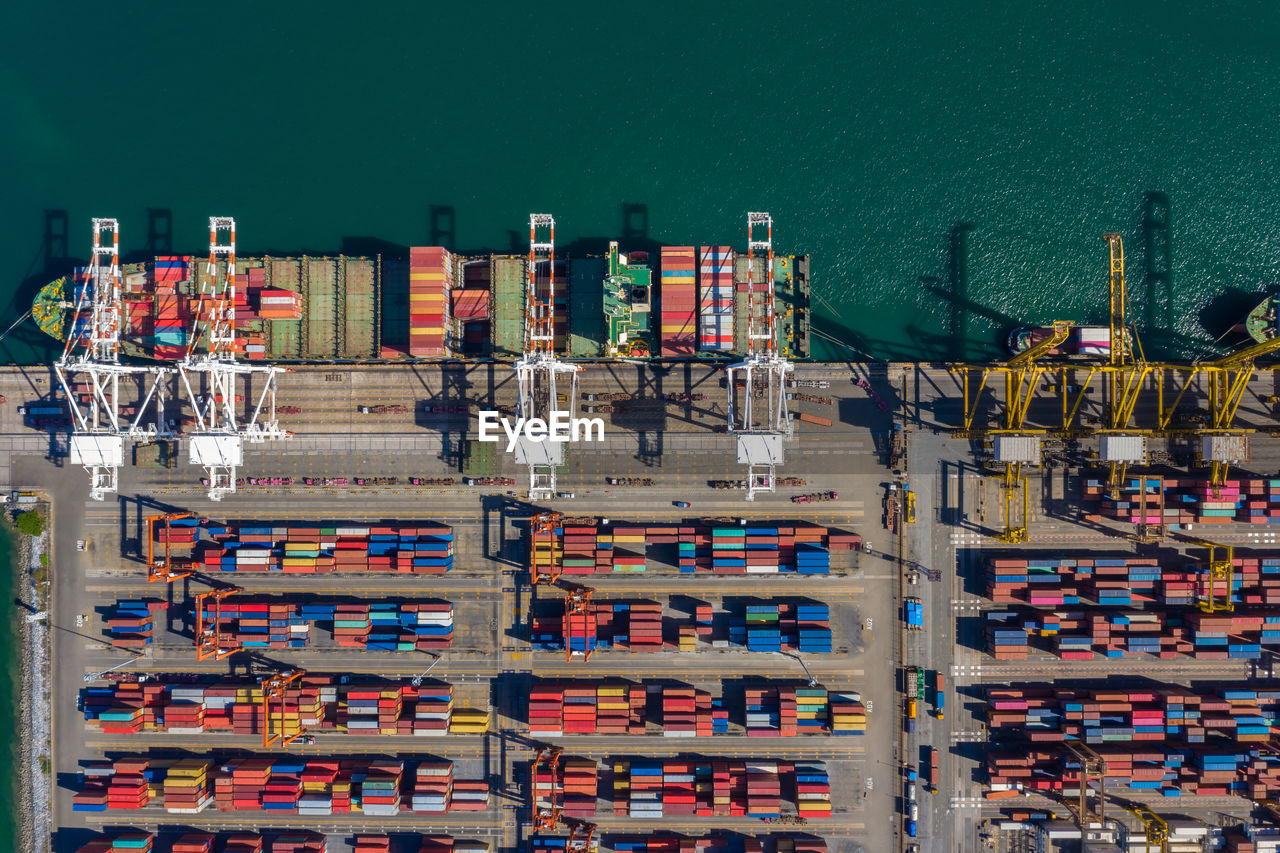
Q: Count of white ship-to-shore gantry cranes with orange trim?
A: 4